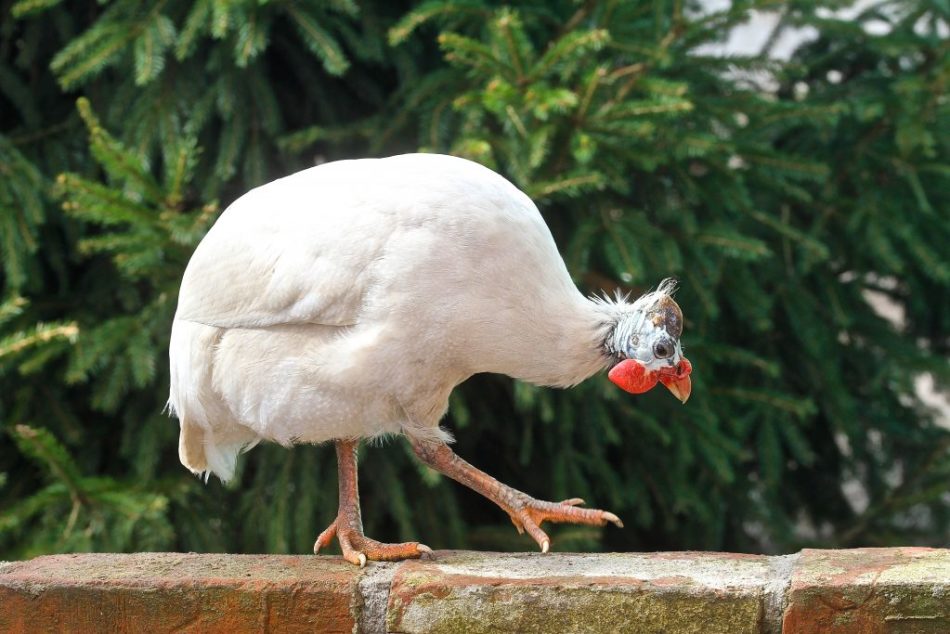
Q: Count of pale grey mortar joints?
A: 2